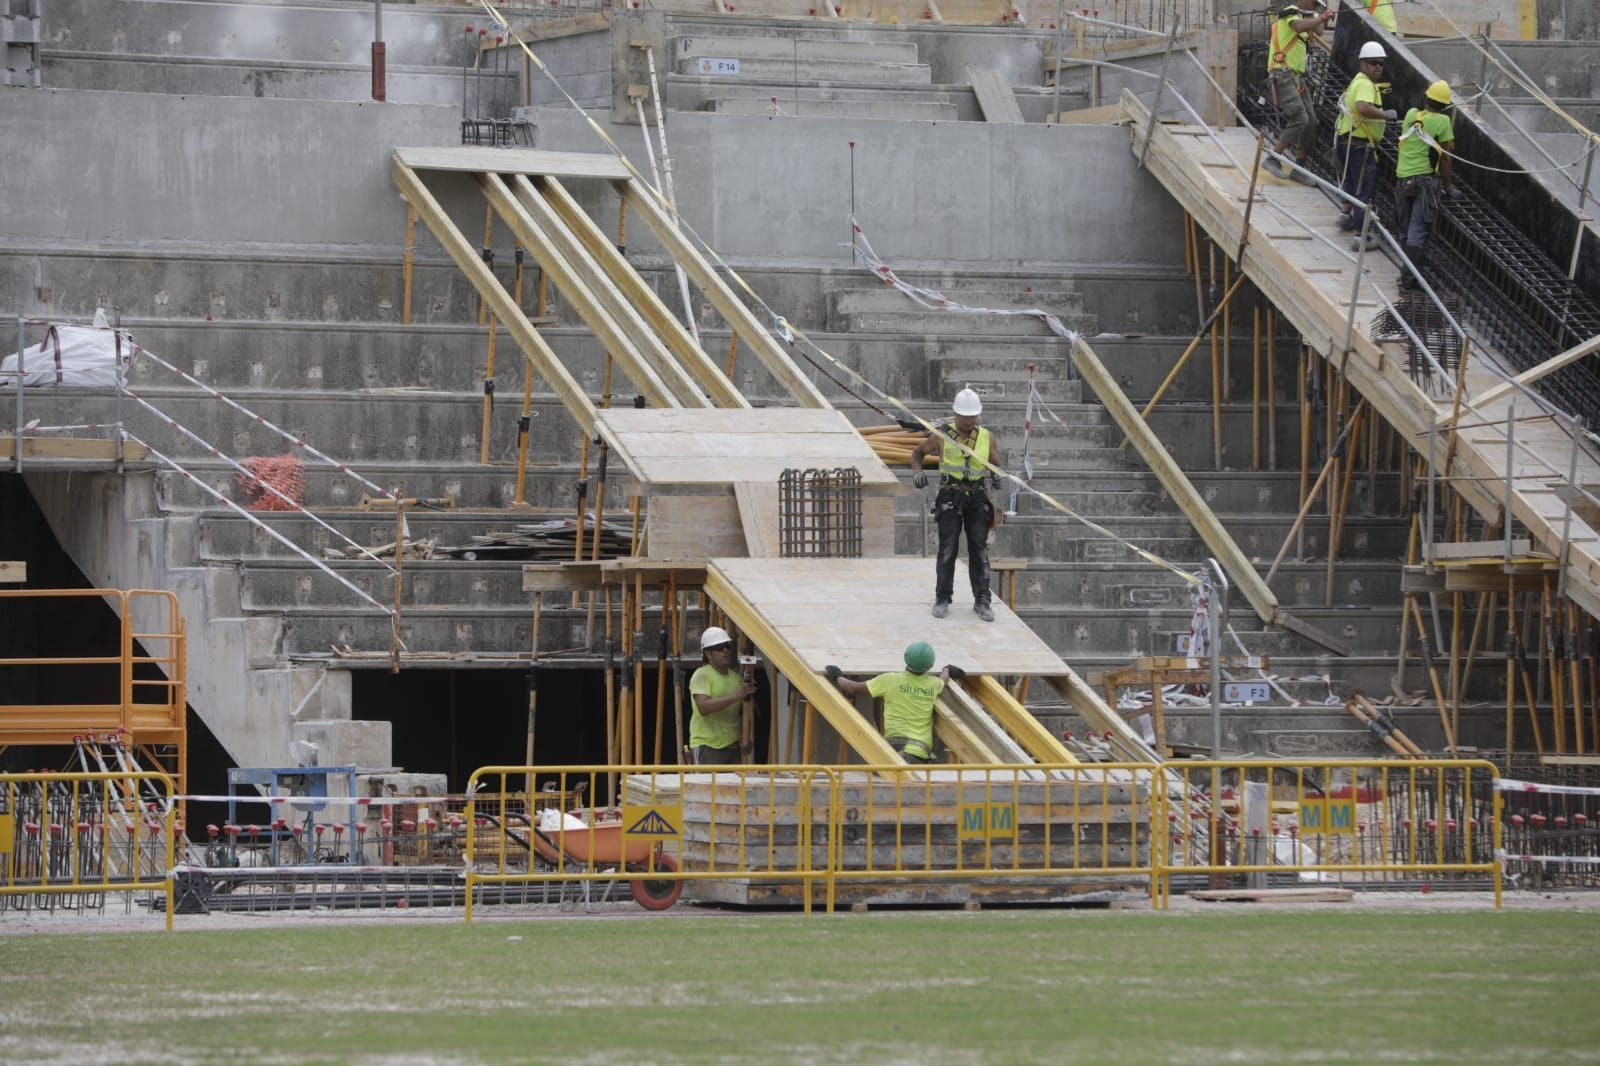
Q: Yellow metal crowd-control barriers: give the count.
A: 4